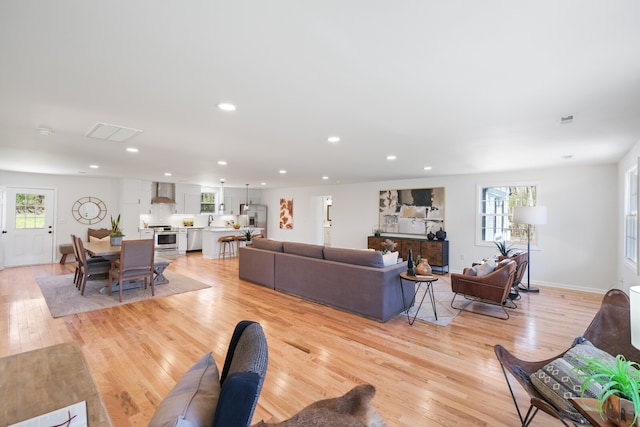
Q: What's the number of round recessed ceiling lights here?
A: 12